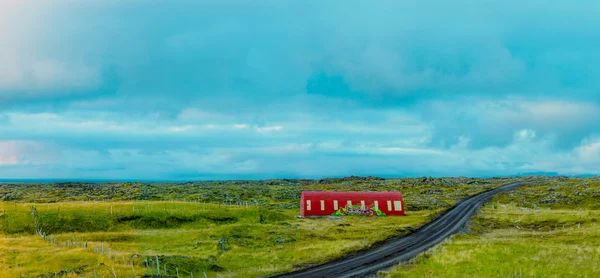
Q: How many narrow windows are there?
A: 7